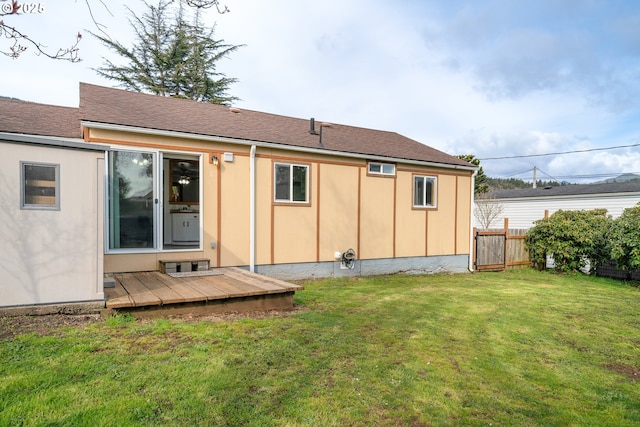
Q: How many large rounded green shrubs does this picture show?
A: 2